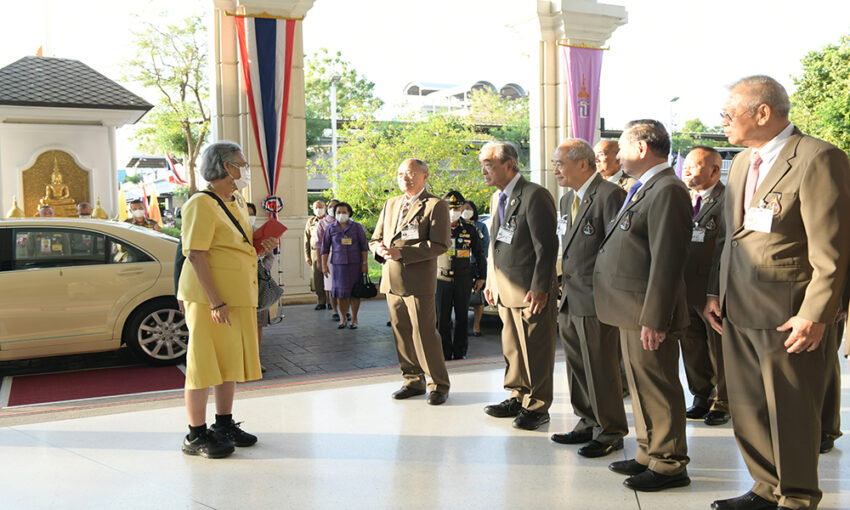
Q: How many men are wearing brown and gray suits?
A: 7